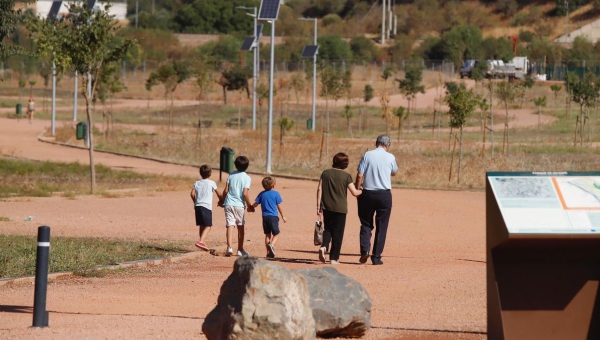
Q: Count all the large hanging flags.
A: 0